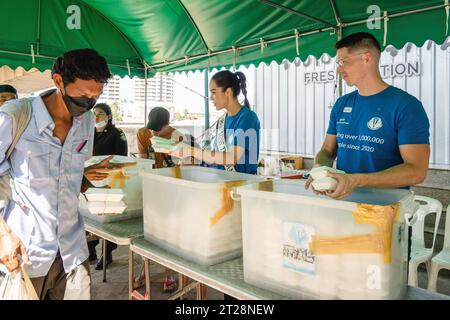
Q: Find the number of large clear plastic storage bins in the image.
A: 3